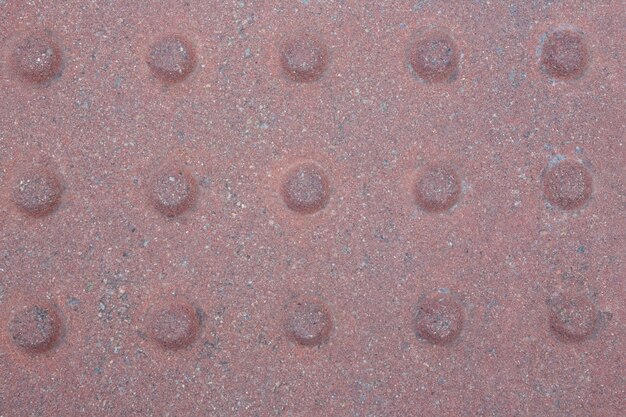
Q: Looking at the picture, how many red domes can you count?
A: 15